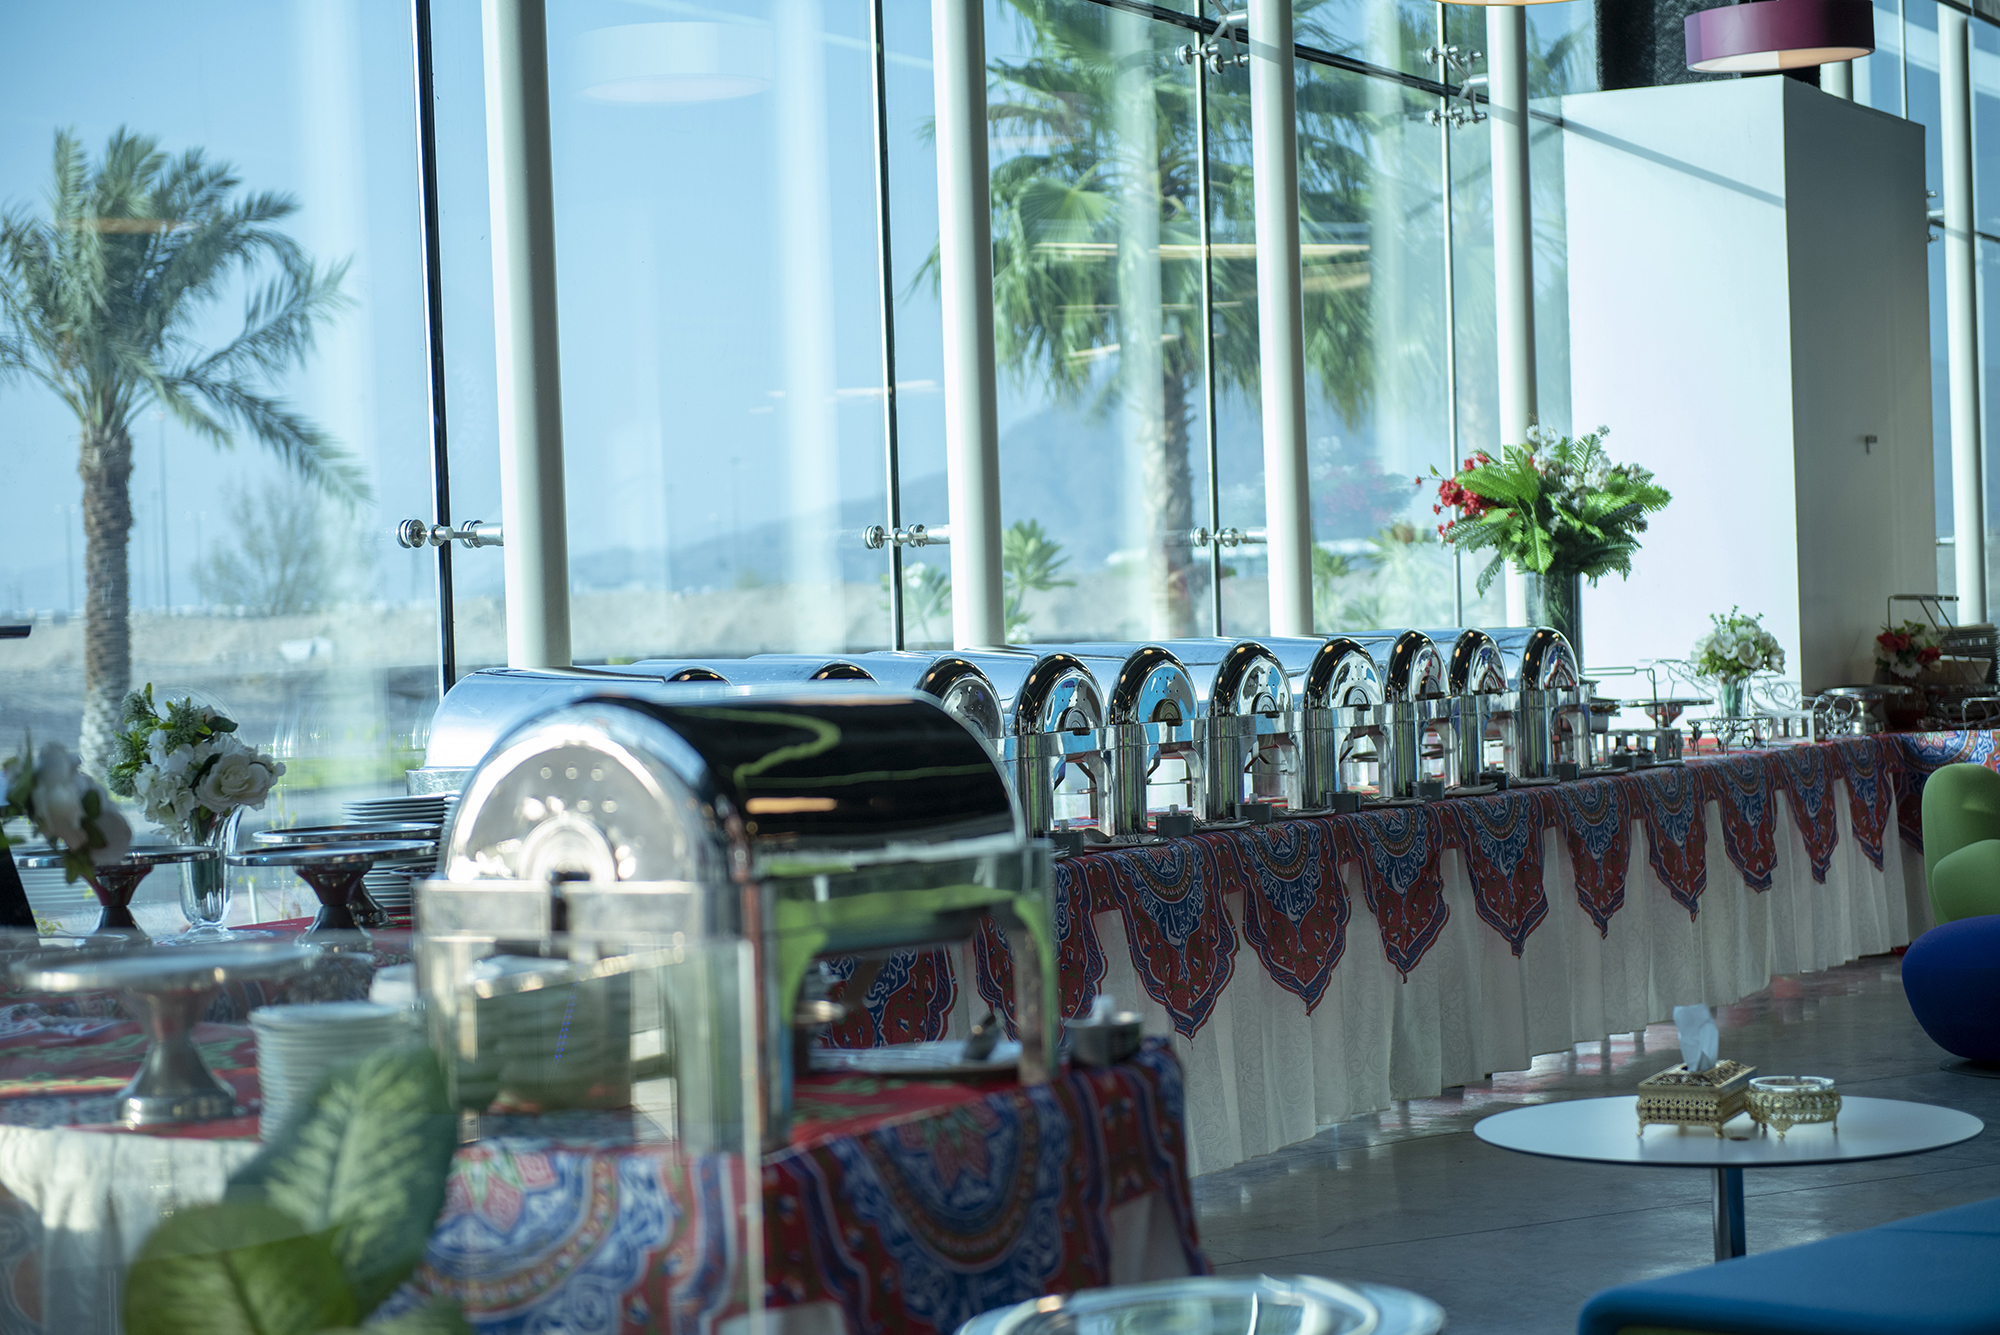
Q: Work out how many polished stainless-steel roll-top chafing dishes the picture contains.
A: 11